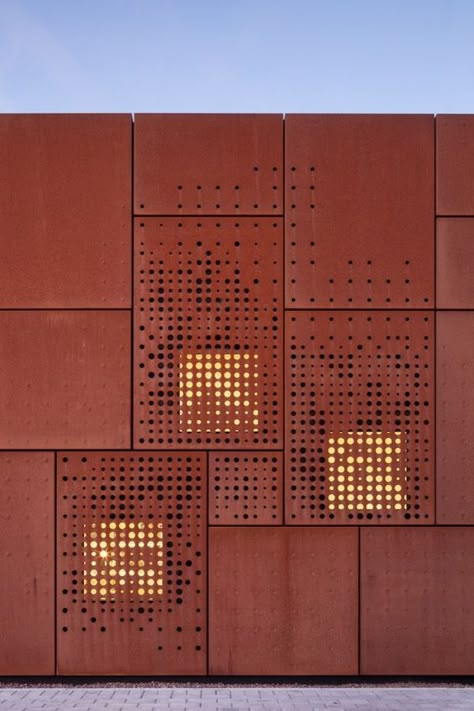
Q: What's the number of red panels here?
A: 14